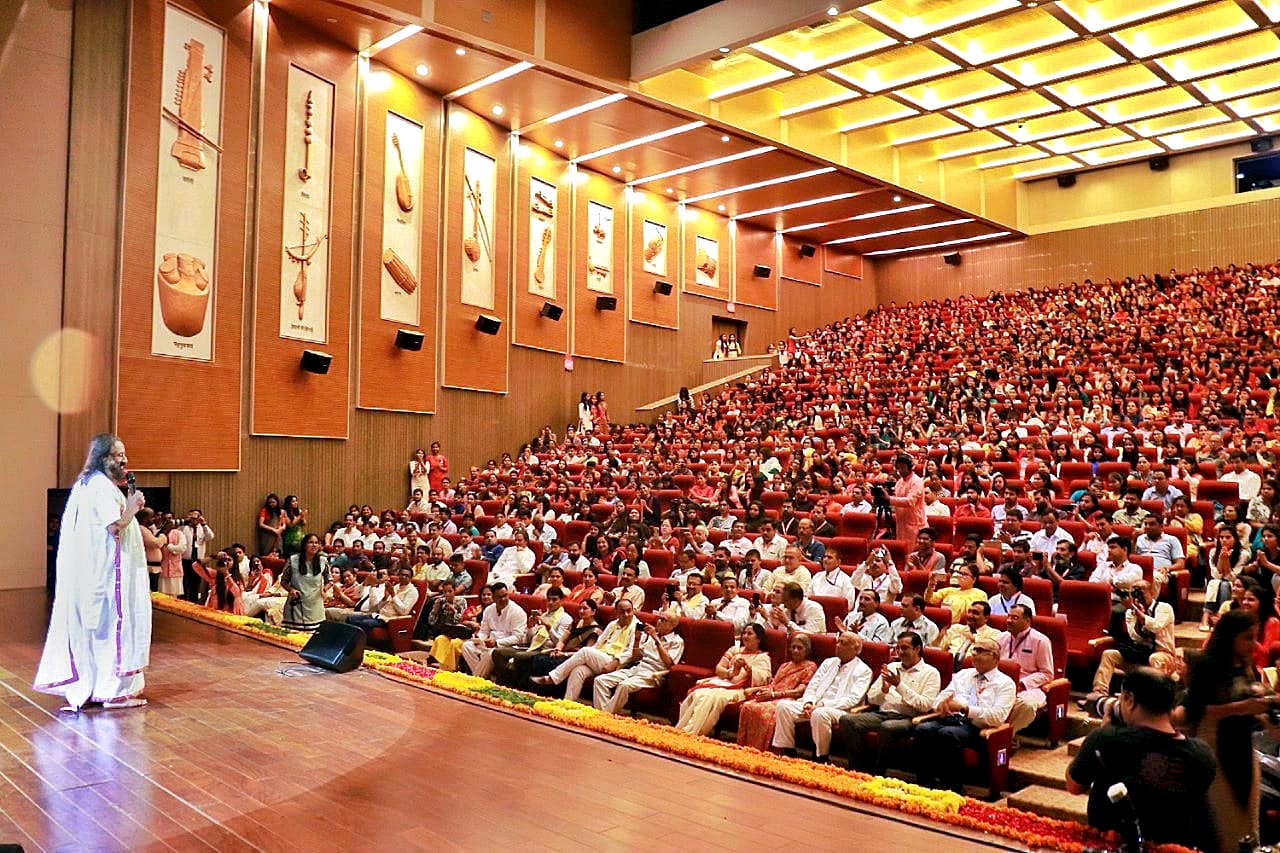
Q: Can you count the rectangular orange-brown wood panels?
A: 11